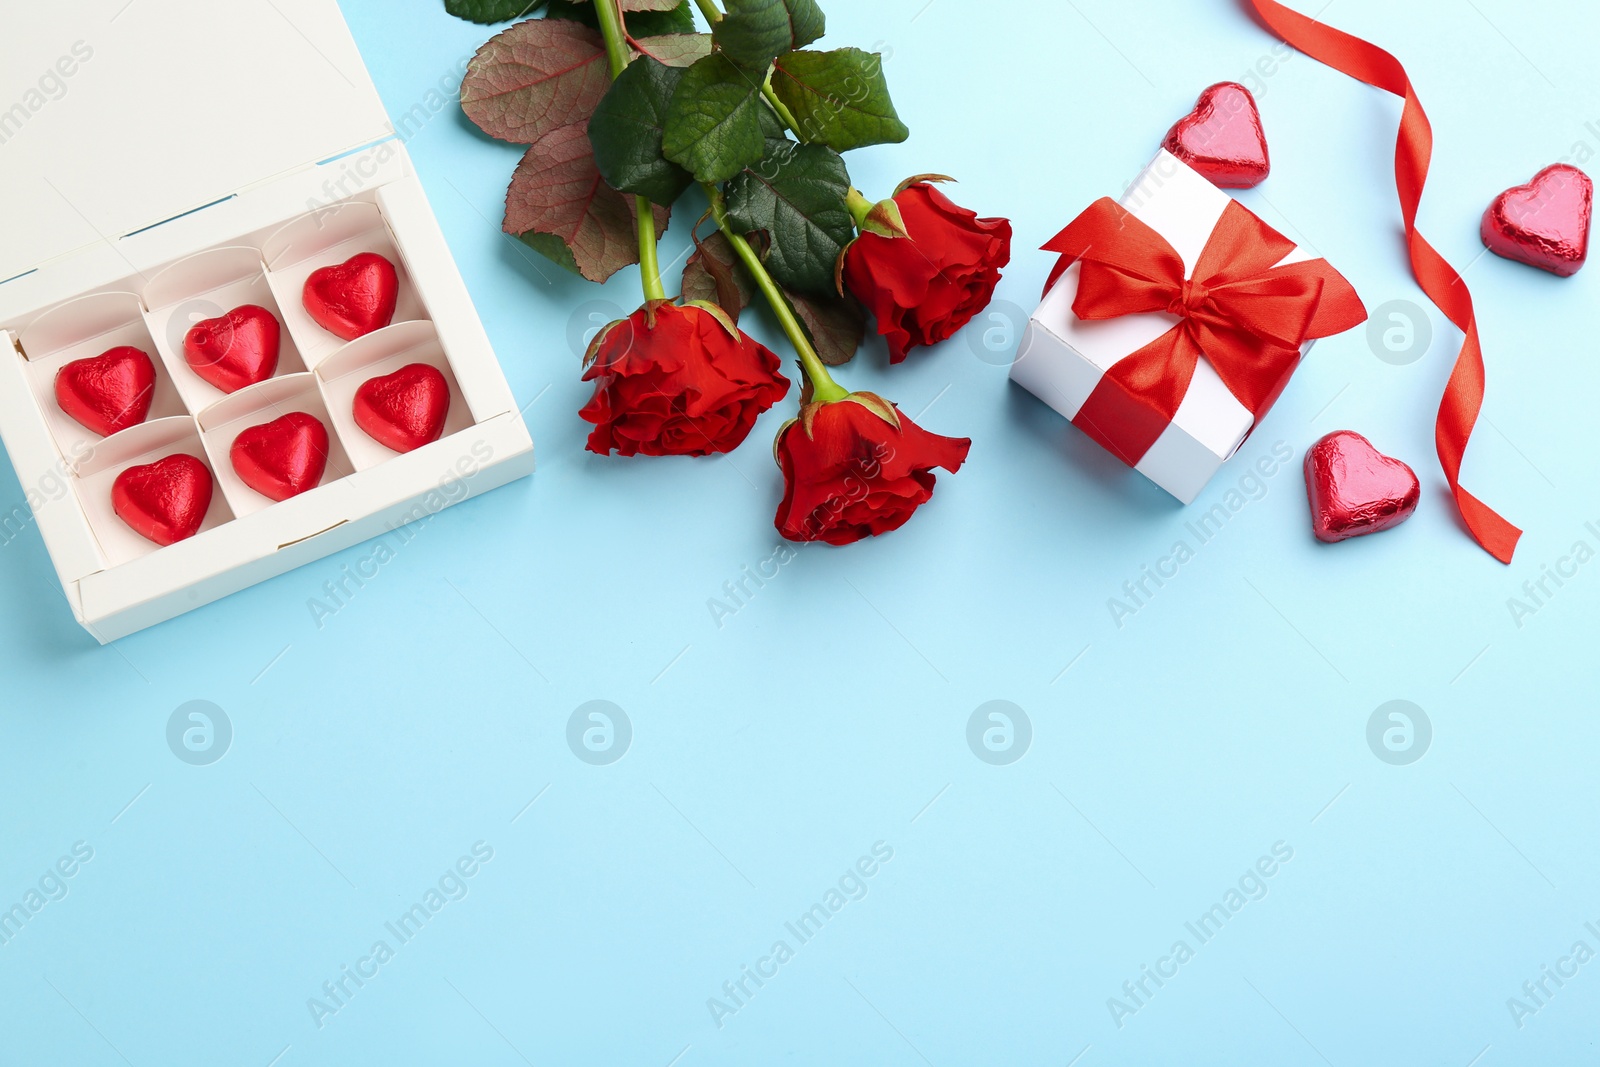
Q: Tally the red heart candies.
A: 9